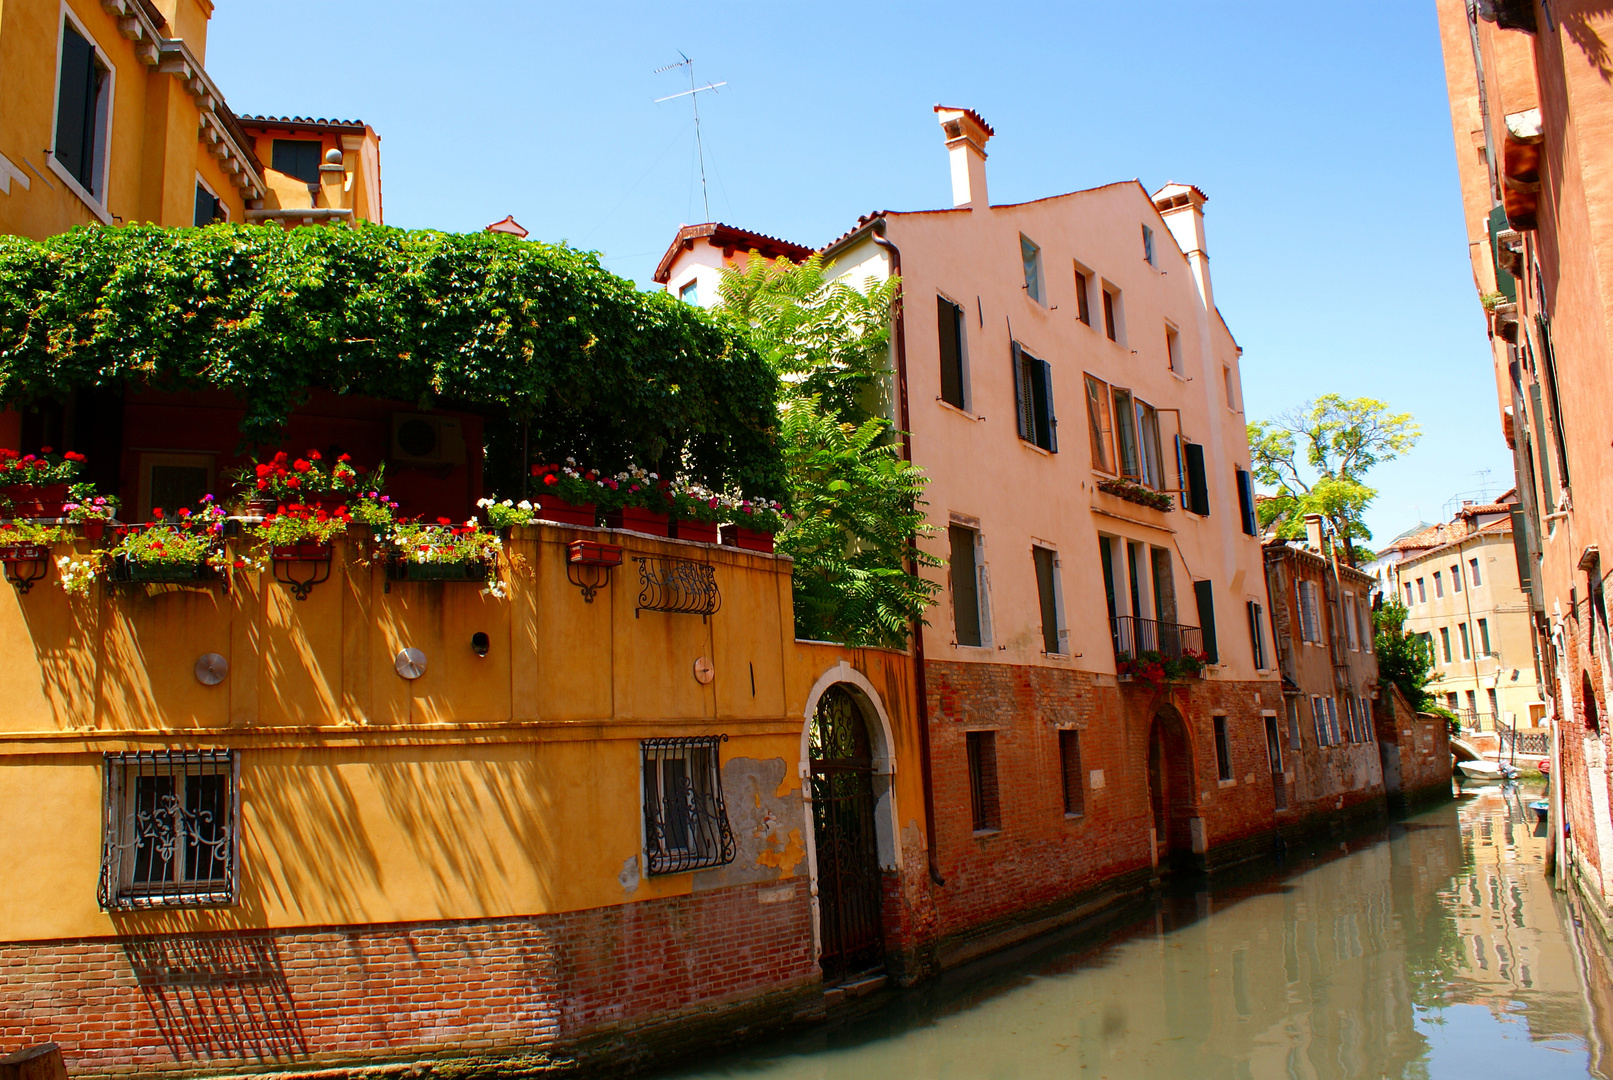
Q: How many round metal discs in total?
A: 3